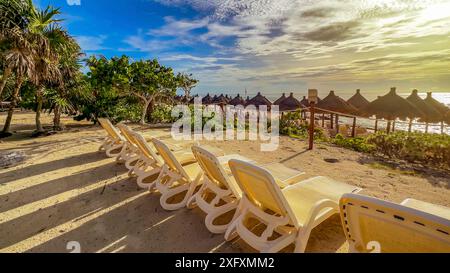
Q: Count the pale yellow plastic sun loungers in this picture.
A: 7